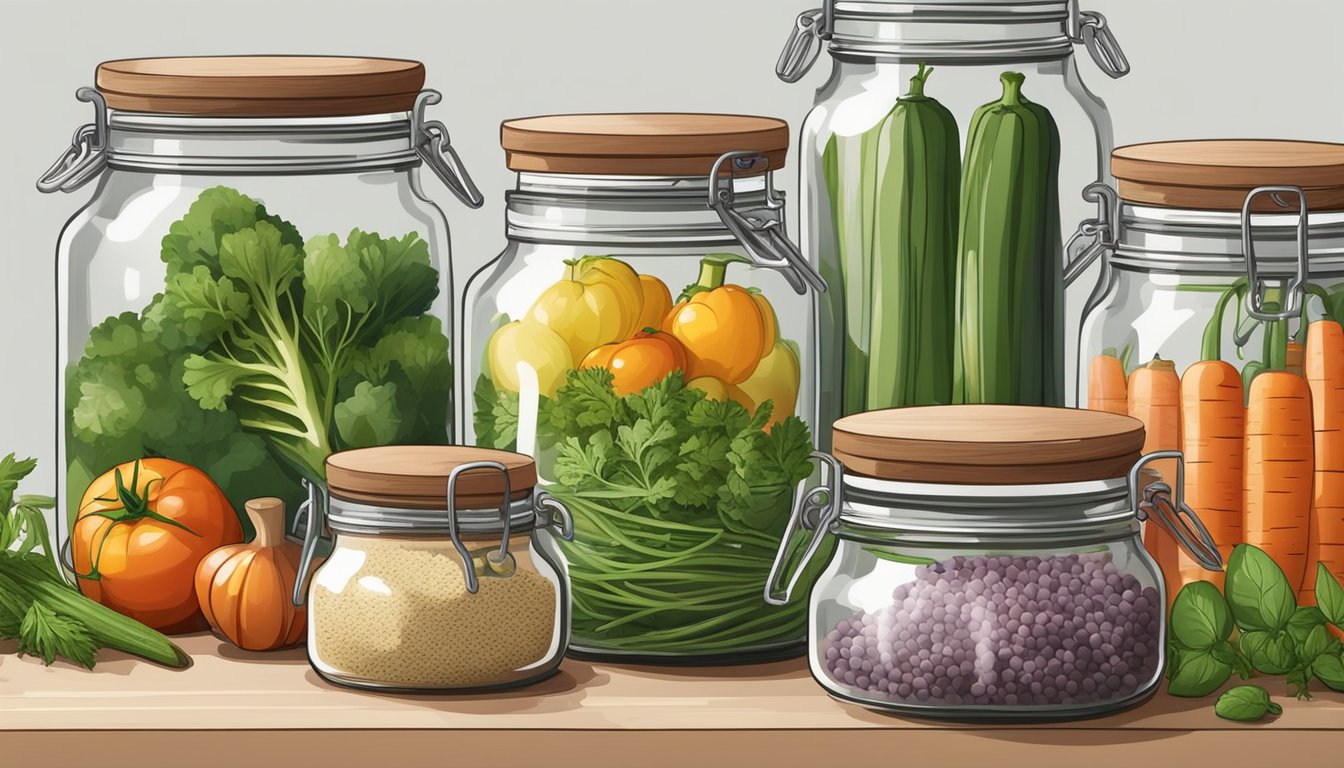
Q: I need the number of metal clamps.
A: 12